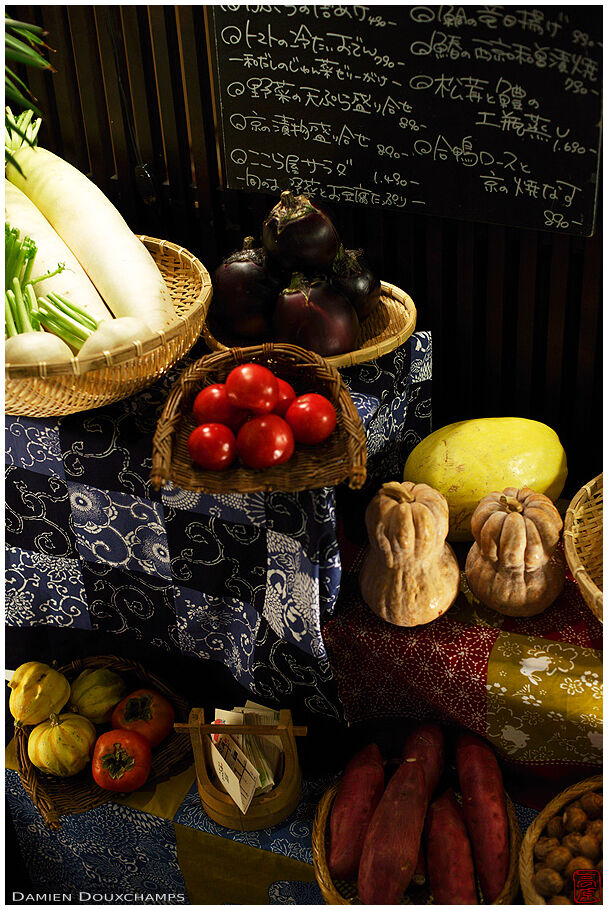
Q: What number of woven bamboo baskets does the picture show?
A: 7